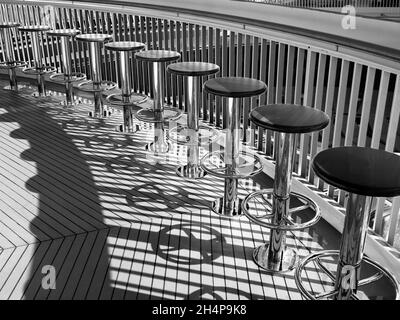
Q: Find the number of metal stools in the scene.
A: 10